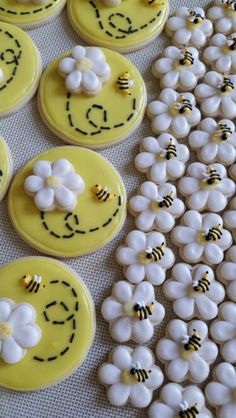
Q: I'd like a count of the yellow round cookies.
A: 7